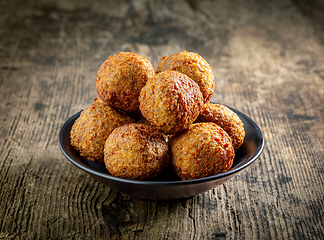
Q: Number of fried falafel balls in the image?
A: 7